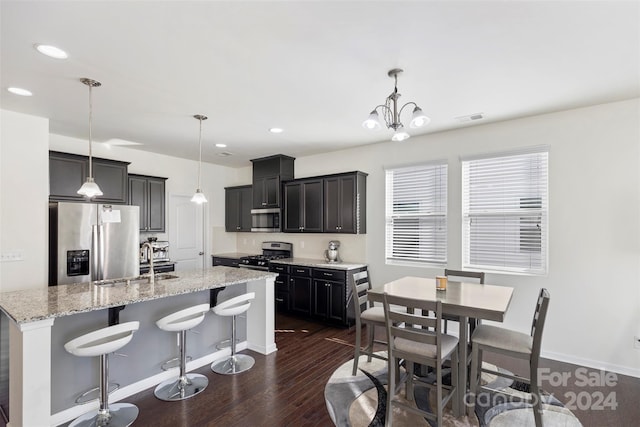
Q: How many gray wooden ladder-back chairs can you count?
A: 4